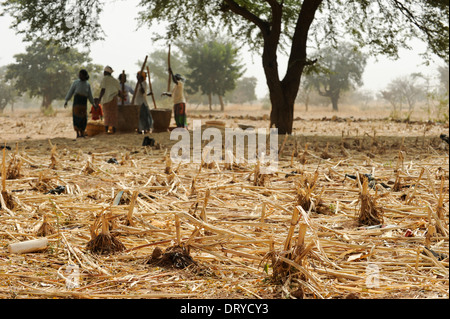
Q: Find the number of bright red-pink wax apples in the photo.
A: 0